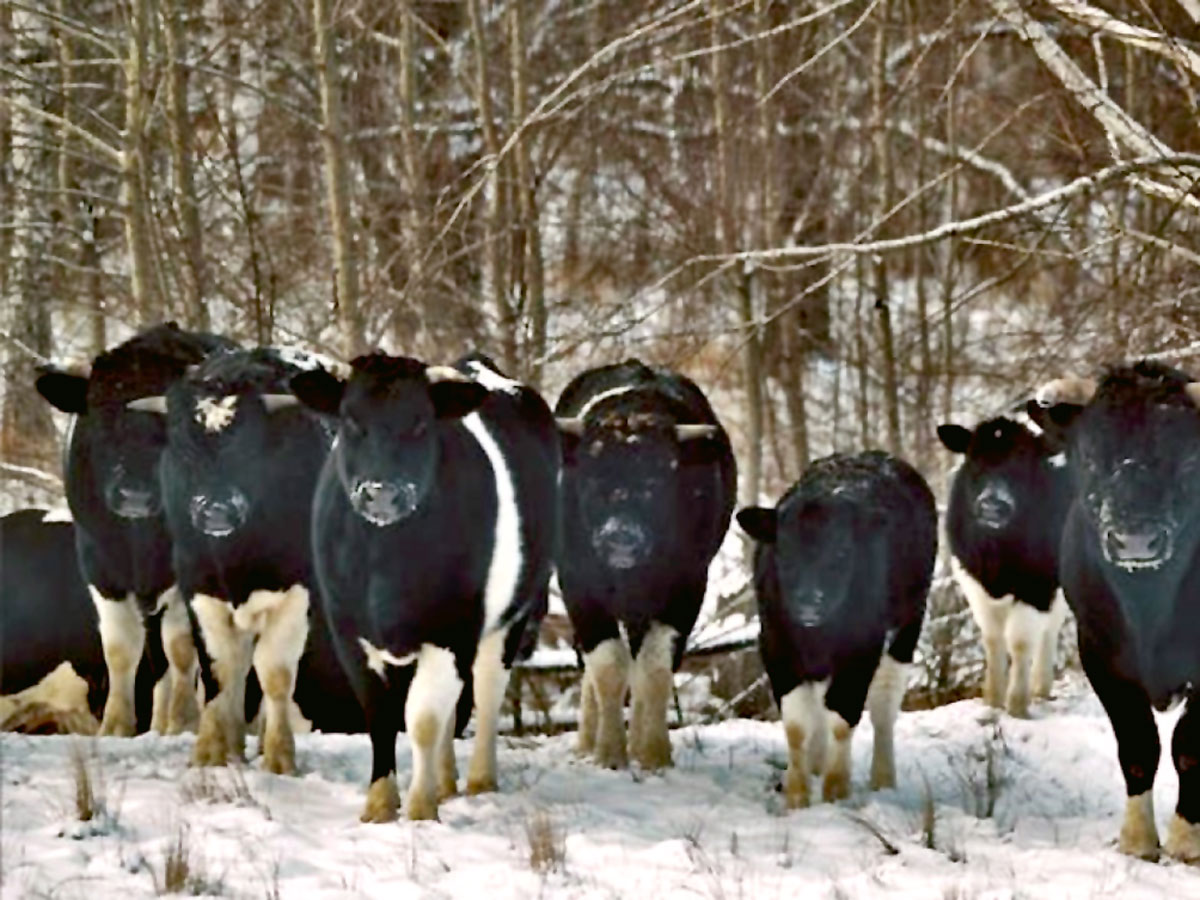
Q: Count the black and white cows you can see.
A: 8